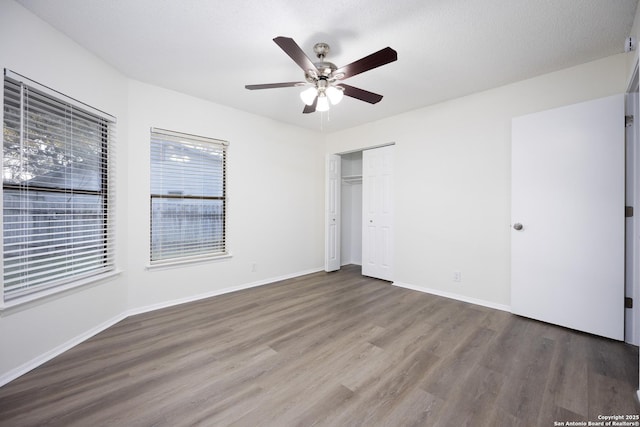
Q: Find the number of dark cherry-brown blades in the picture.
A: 5